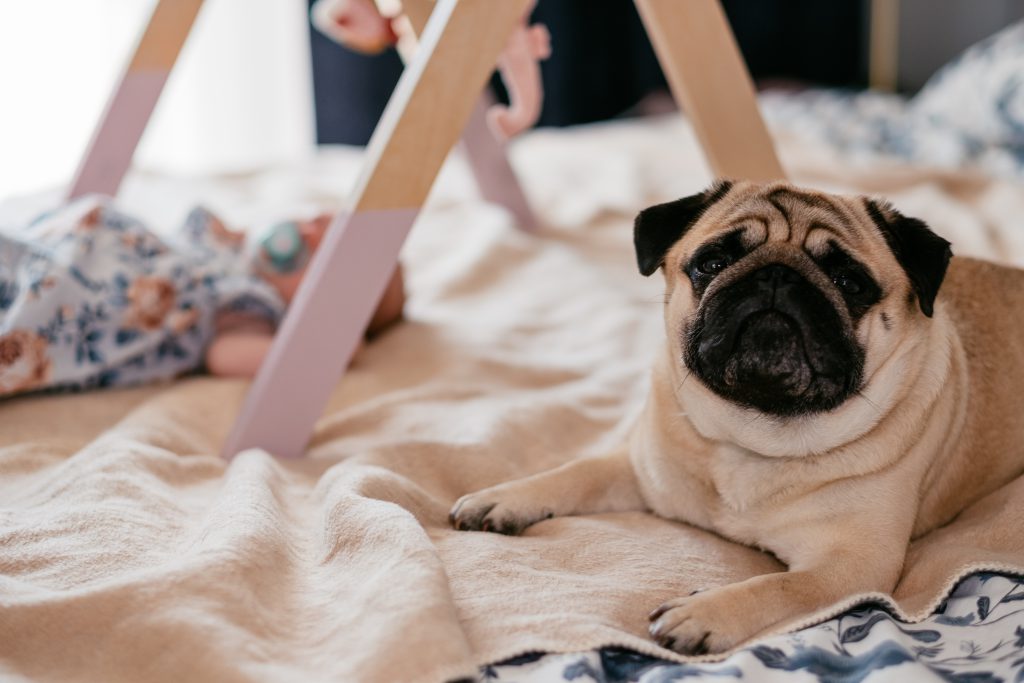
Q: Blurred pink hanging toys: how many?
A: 2